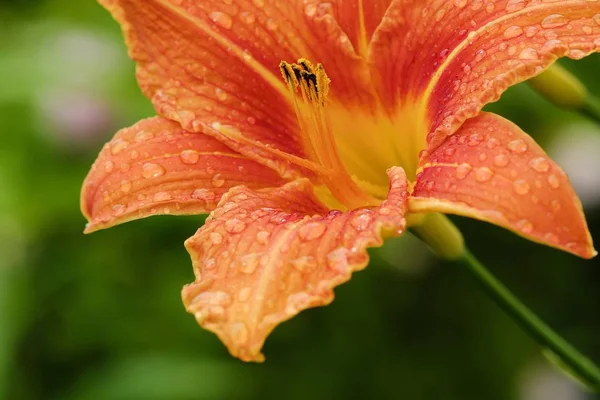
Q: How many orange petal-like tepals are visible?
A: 6